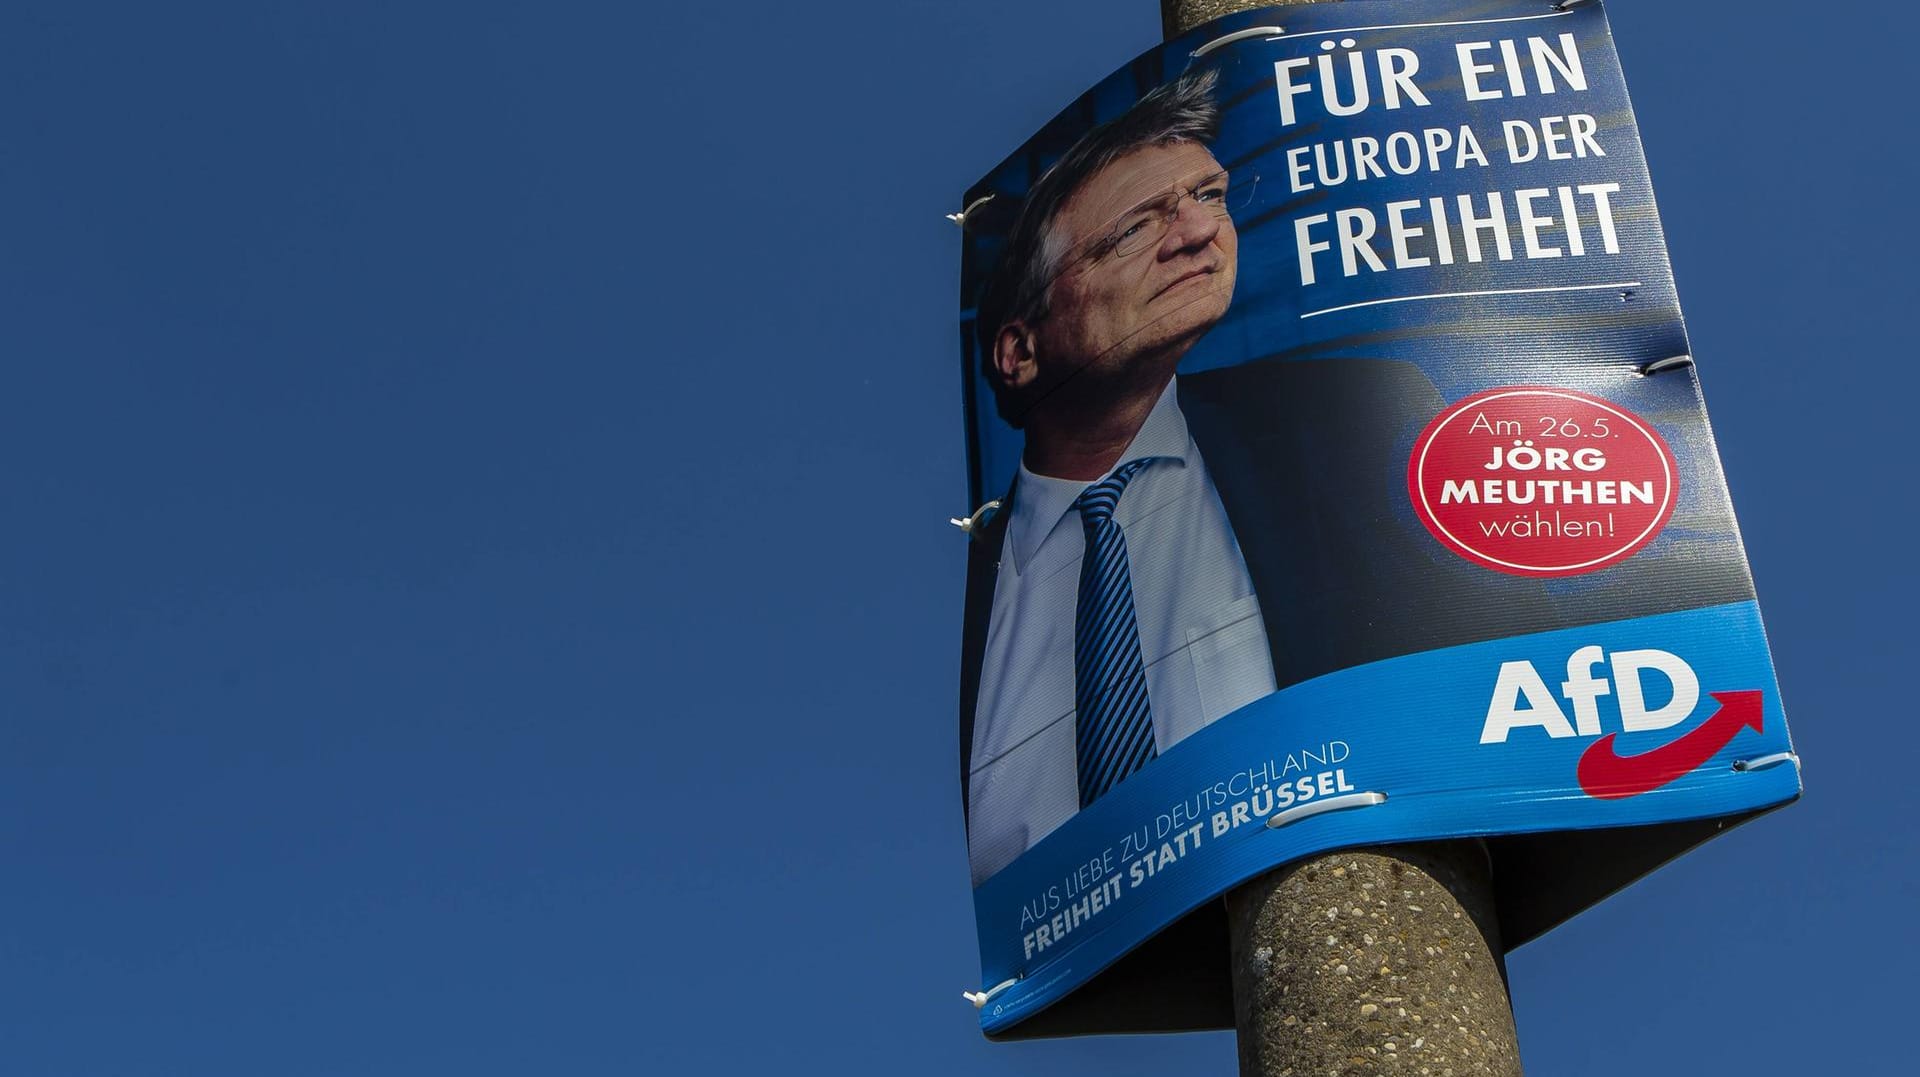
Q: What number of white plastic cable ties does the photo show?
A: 8